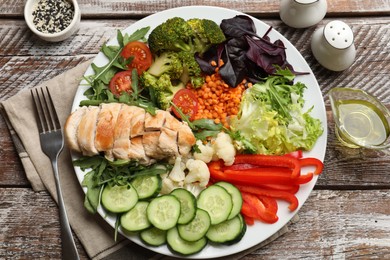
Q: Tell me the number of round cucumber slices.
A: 11